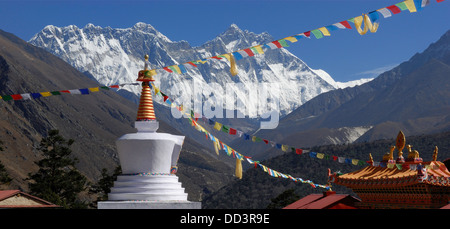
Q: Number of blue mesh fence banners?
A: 0